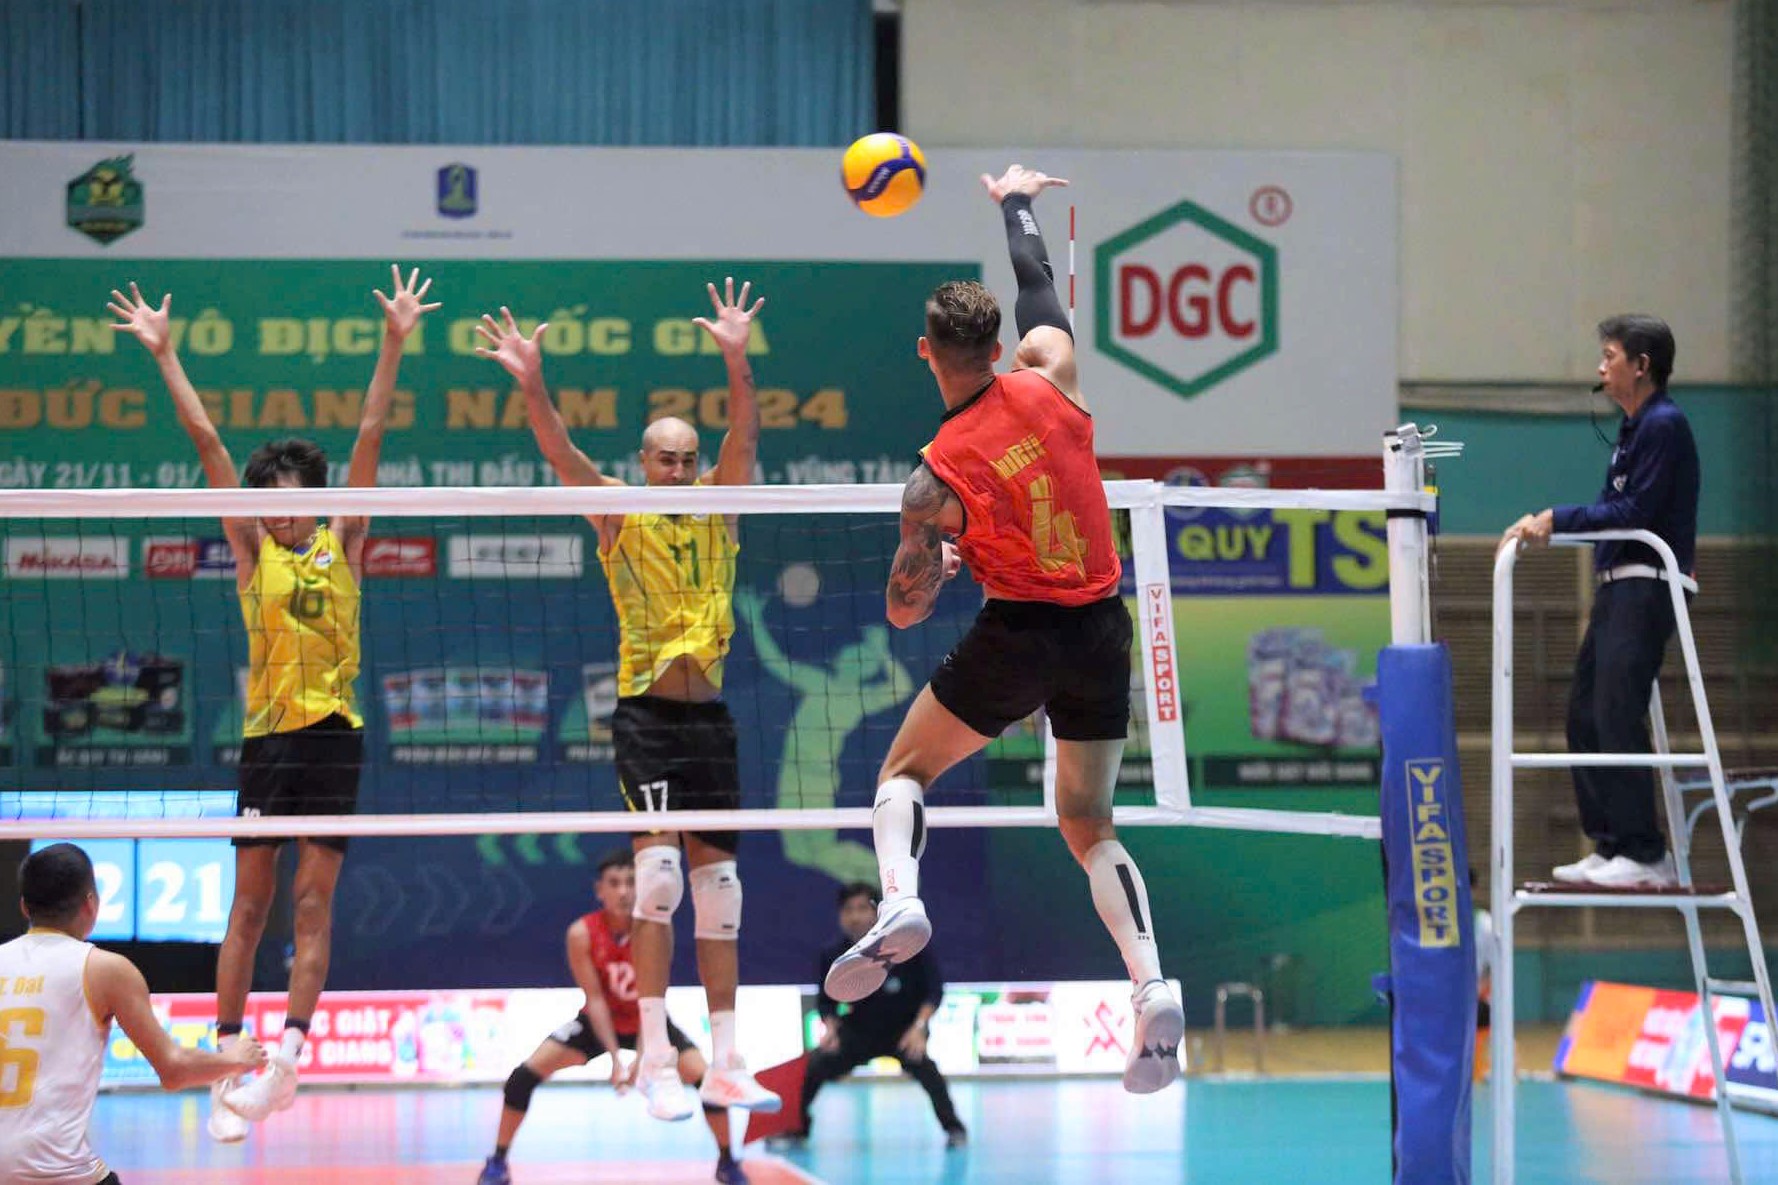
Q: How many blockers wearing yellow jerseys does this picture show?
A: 2